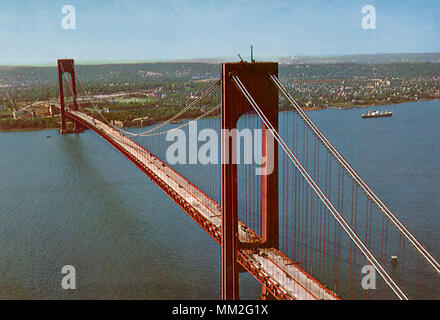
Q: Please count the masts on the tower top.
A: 2